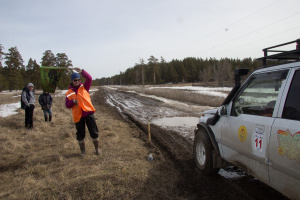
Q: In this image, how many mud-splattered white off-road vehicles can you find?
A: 1